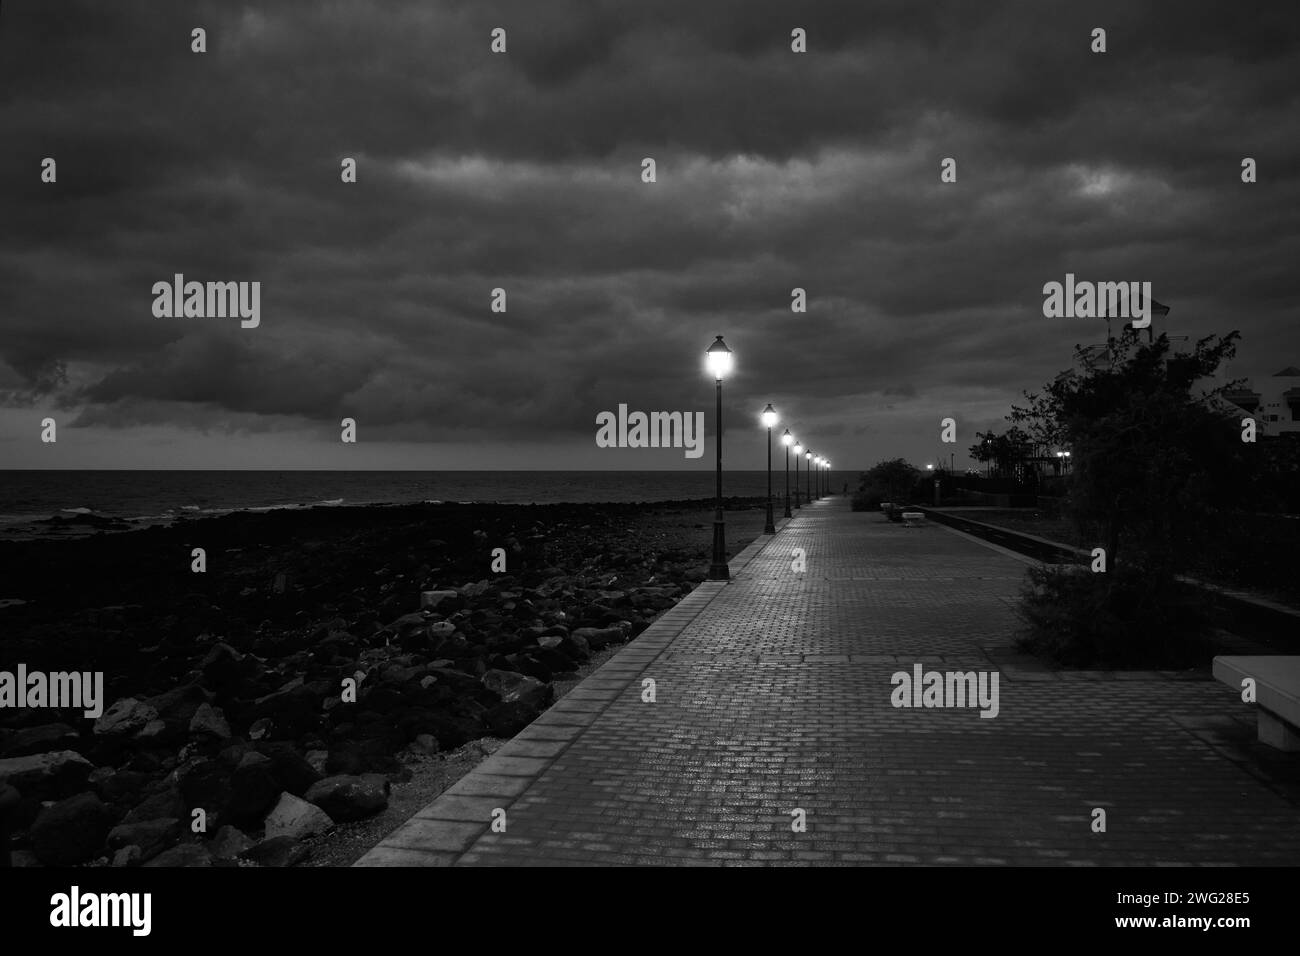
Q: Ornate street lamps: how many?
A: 8